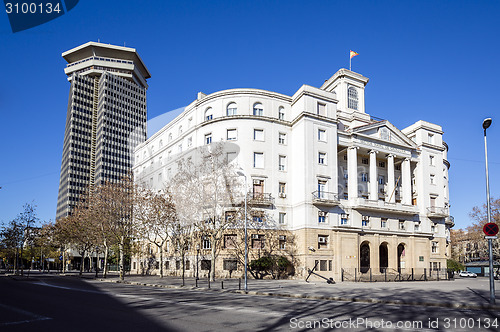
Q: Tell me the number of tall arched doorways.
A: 3